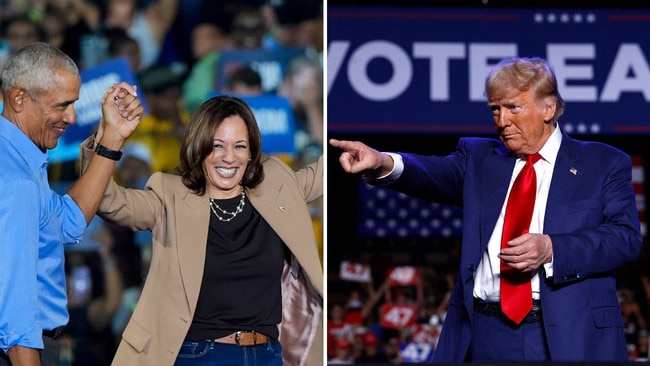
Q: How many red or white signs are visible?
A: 3